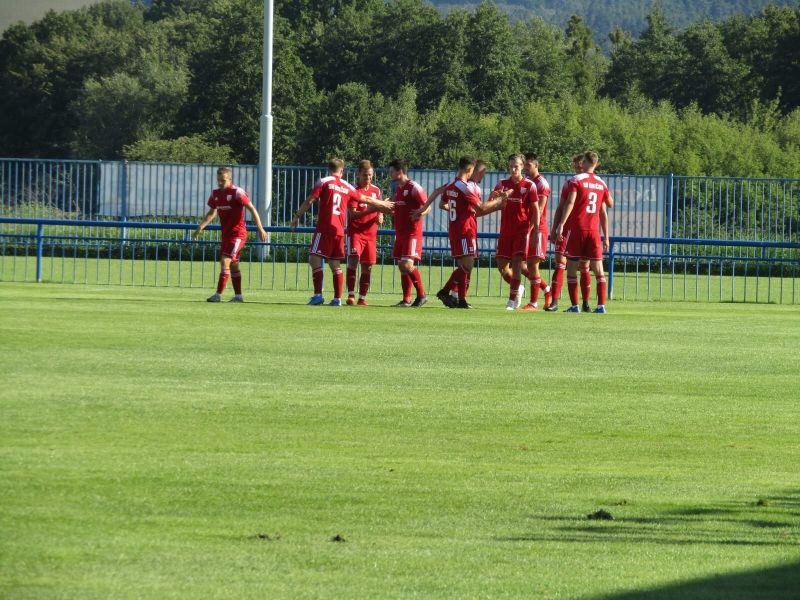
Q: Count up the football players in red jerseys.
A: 10